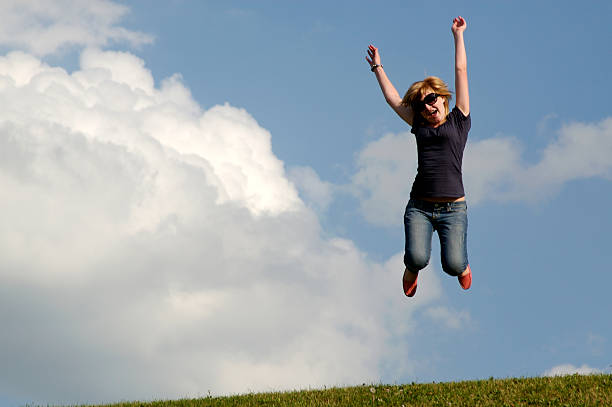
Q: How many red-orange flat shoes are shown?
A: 2